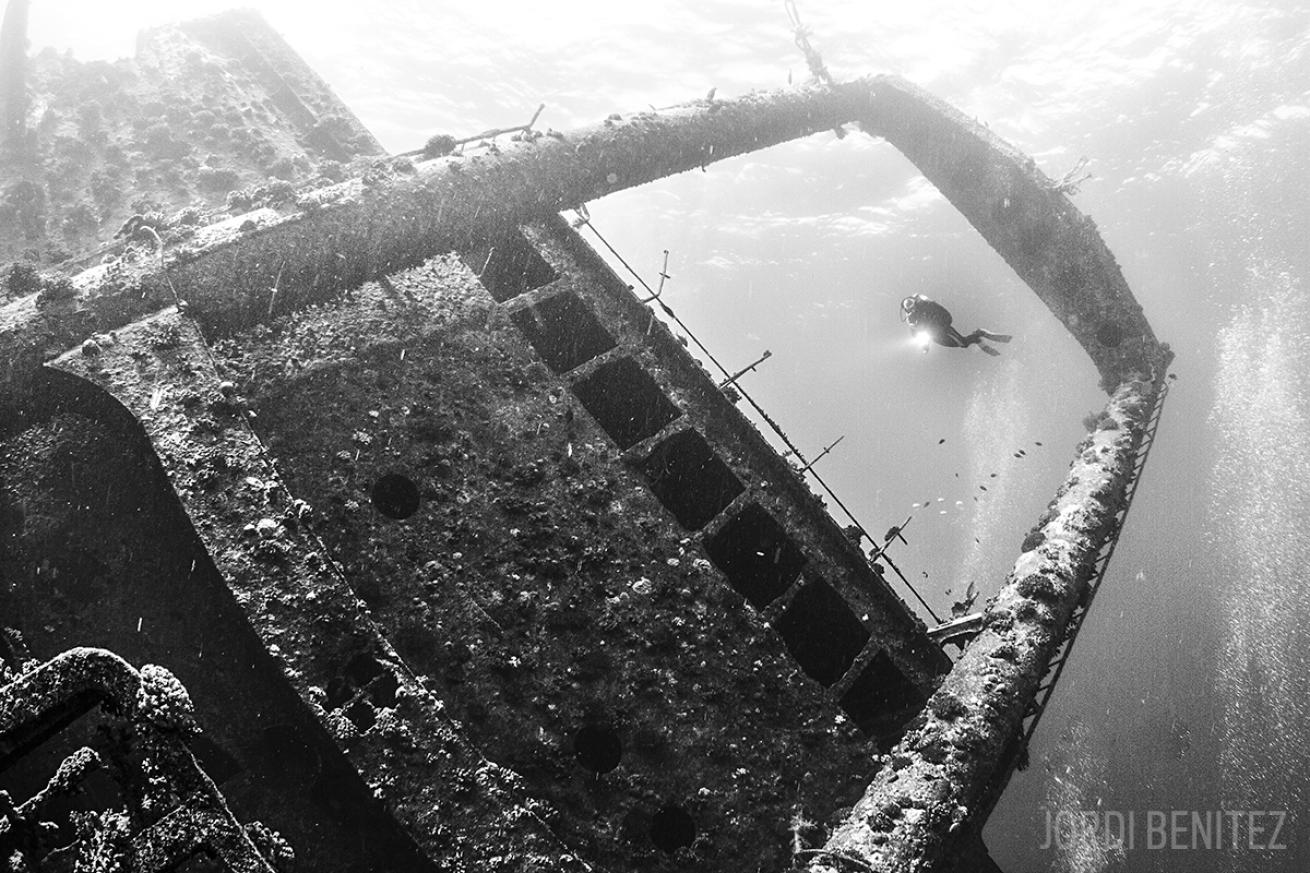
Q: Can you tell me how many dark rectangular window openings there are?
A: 7